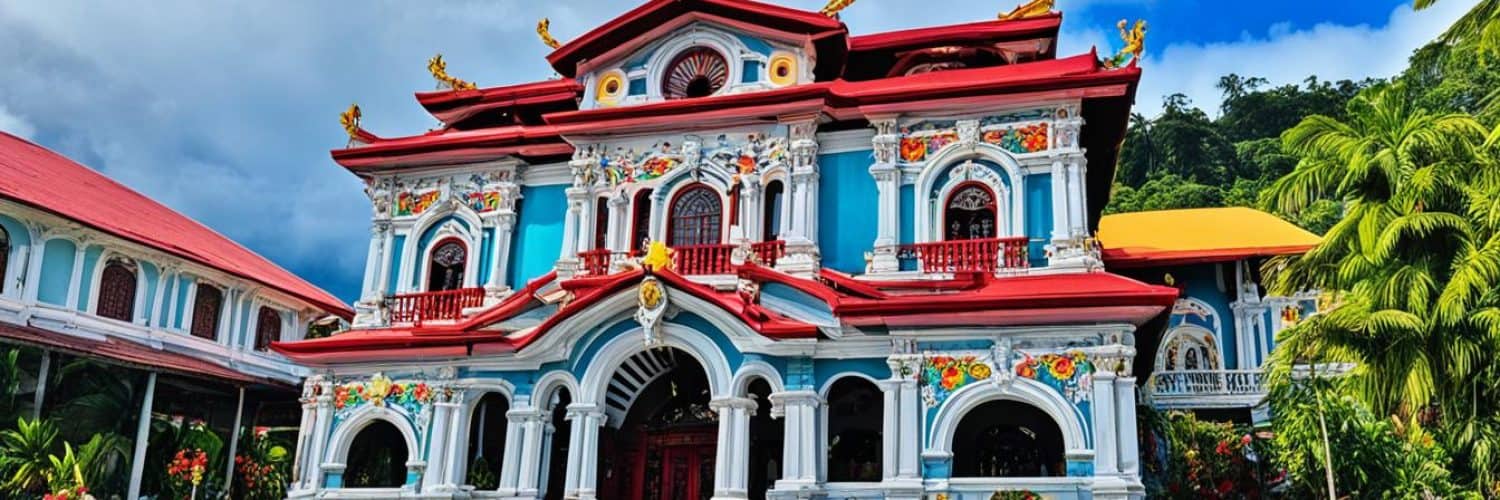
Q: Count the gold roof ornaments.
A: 6